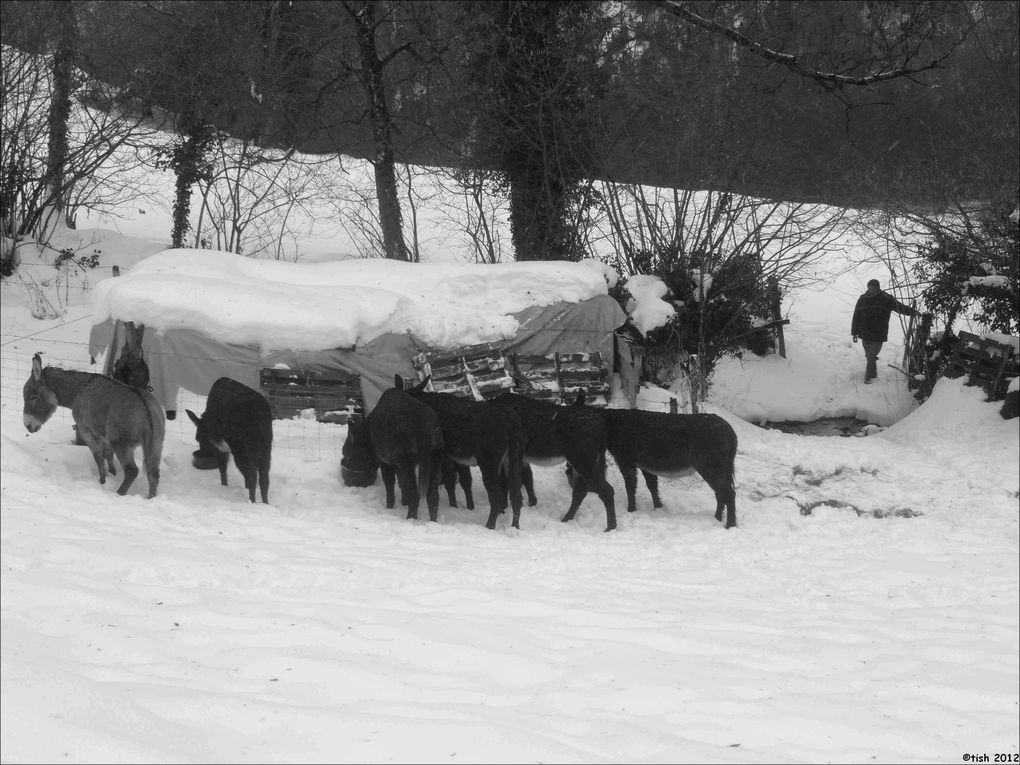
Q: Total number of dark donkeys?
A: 5